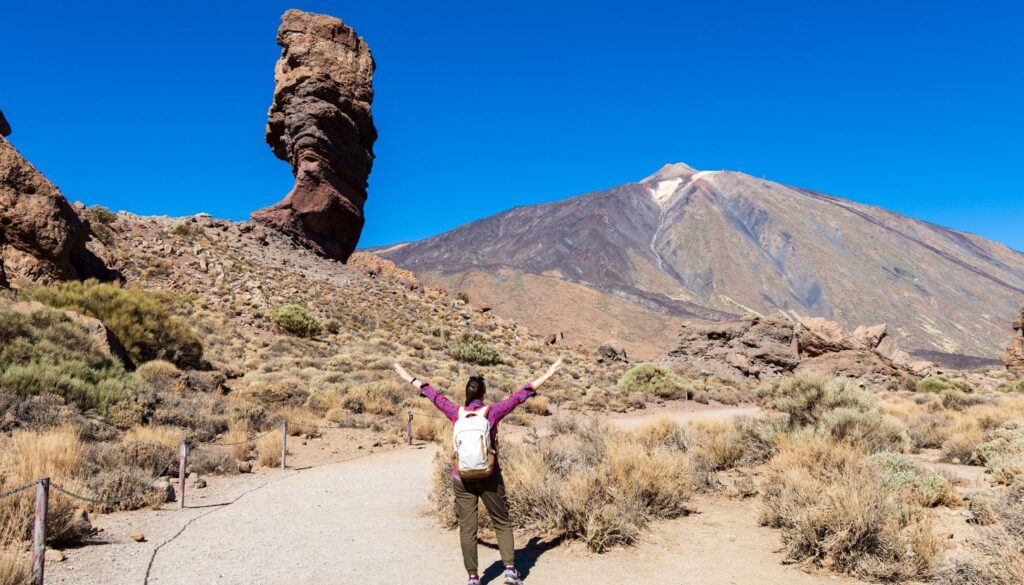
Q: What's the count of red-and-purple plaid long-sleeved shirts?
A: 1